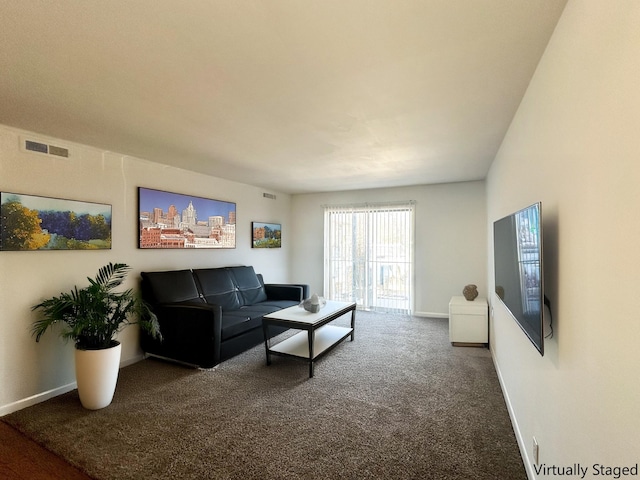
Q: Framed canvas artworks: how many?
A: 3